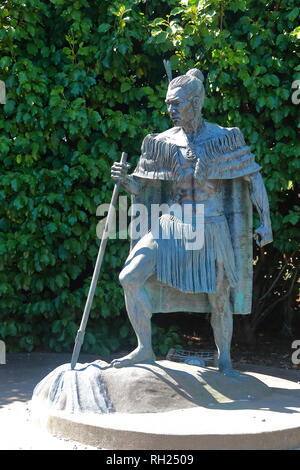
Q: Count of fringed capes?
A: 1